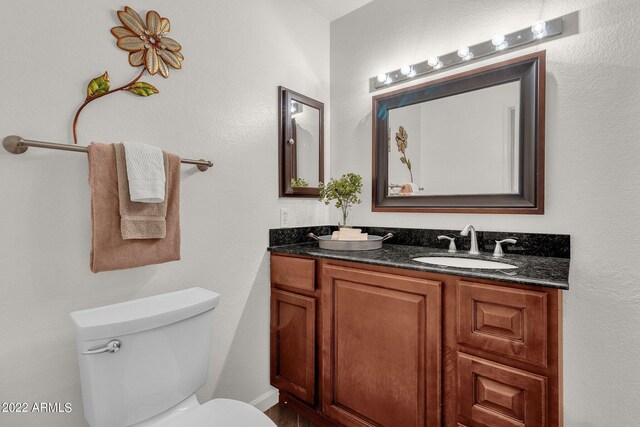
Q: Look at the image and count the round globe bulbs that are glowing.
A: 6